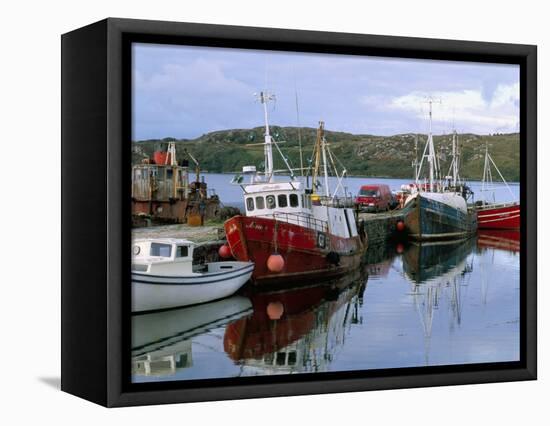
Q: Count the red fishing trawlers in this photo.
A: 2